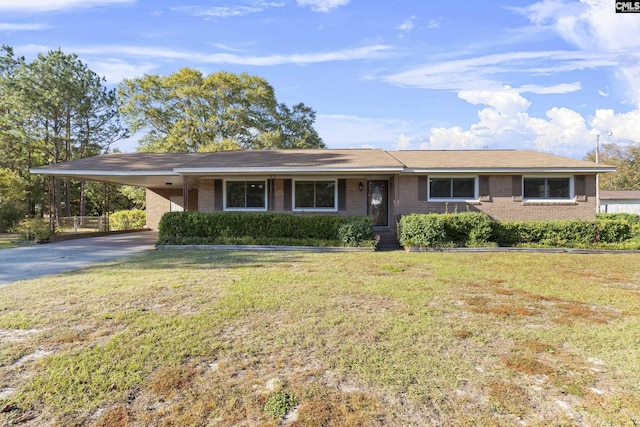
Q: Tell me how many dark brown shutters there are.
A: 8